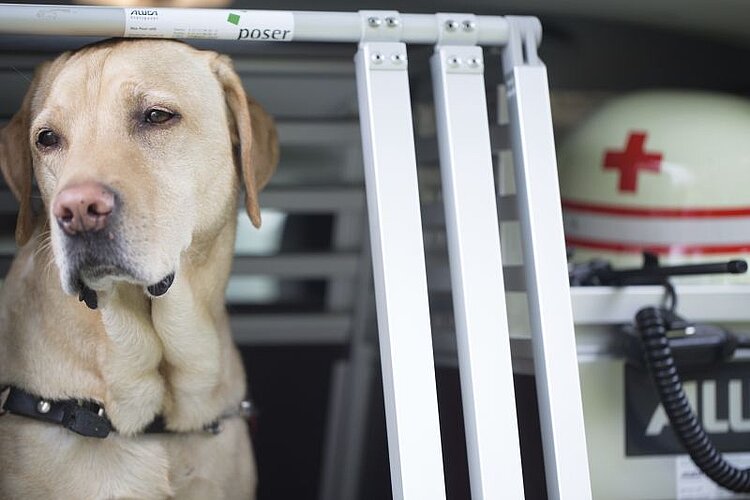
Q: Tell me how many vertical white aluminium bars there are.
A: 3